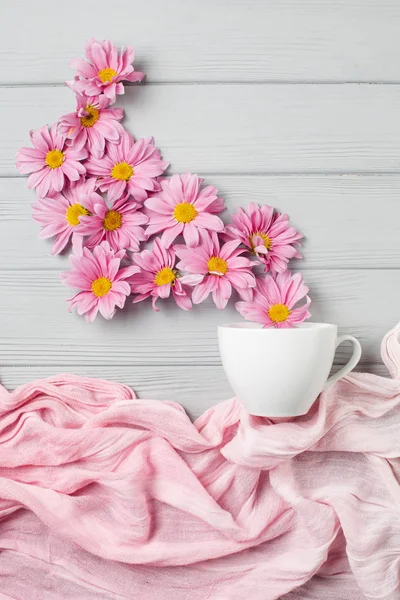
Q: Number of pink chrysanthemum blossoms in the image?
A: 12